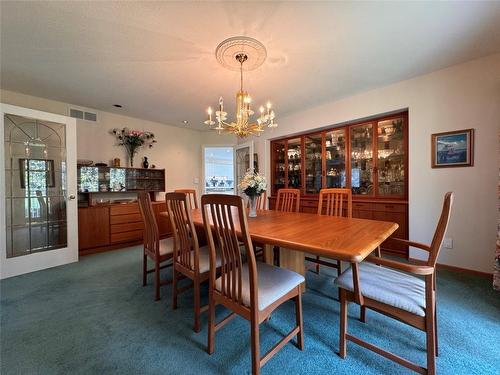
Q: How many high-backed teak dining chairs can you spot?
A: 8